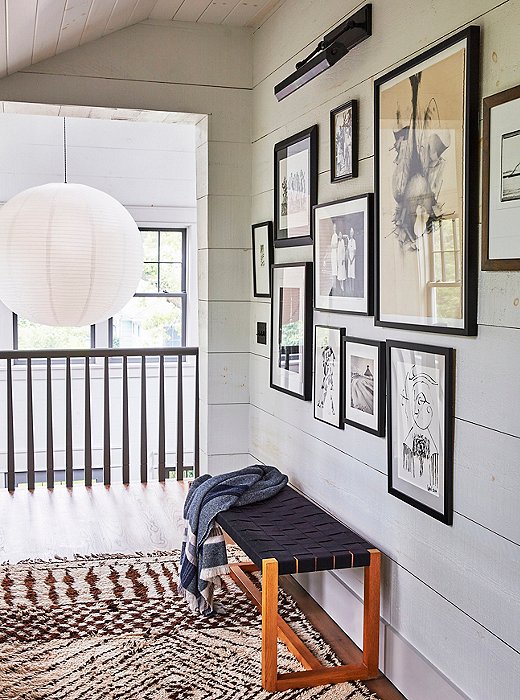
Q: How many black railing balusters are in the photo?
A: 11